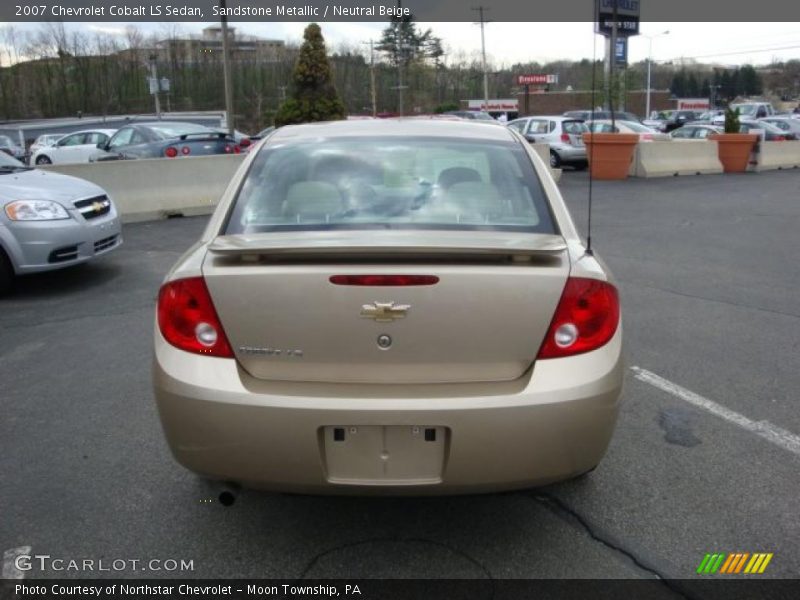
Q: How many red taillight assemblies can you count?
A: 2